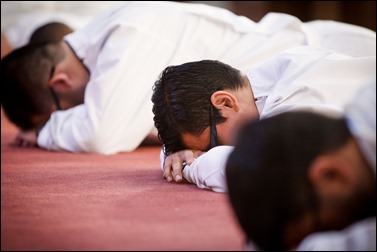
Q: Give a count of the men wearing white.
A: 4